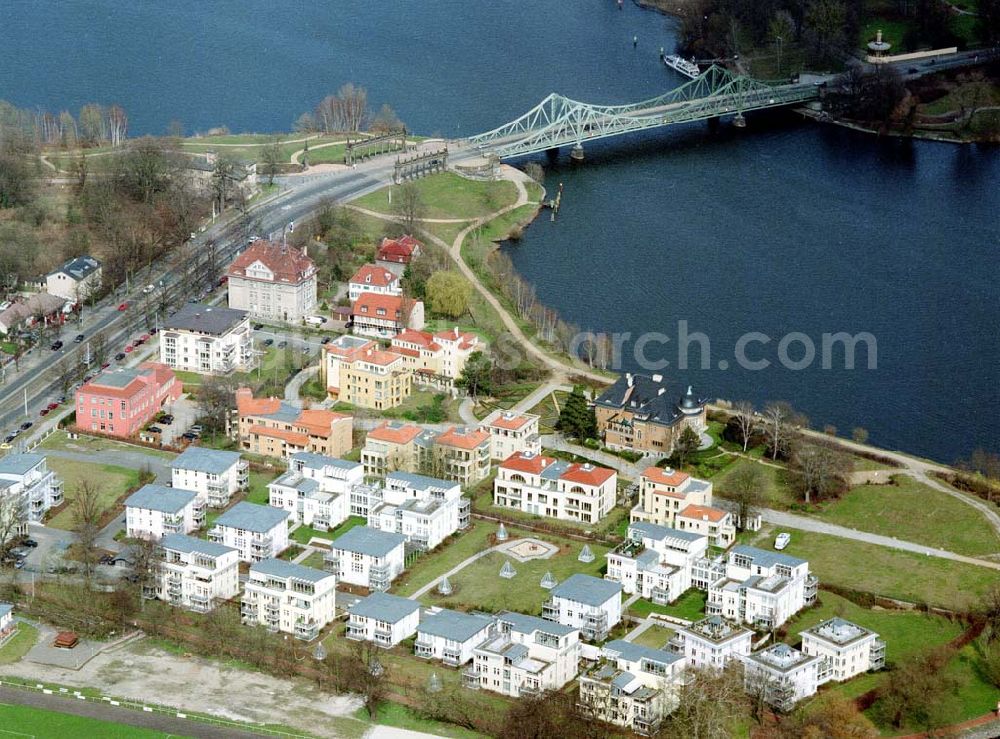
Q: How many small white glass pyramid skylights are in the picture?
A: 8